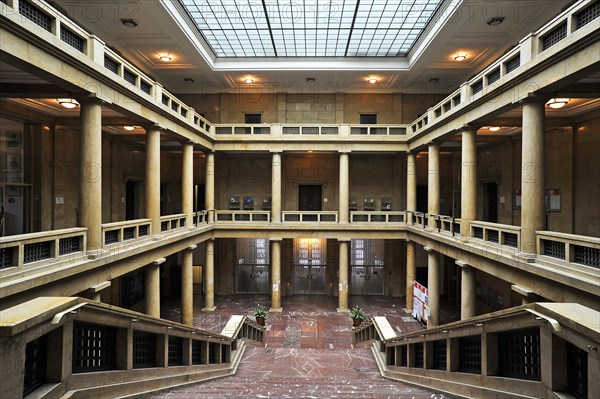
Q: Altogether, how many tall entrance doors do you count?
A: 3